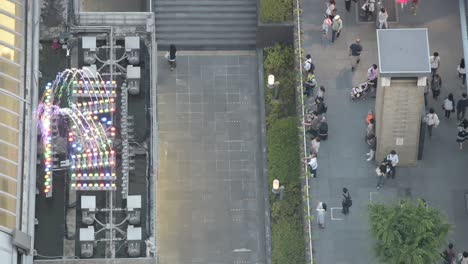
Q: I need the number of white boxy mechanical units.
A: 8